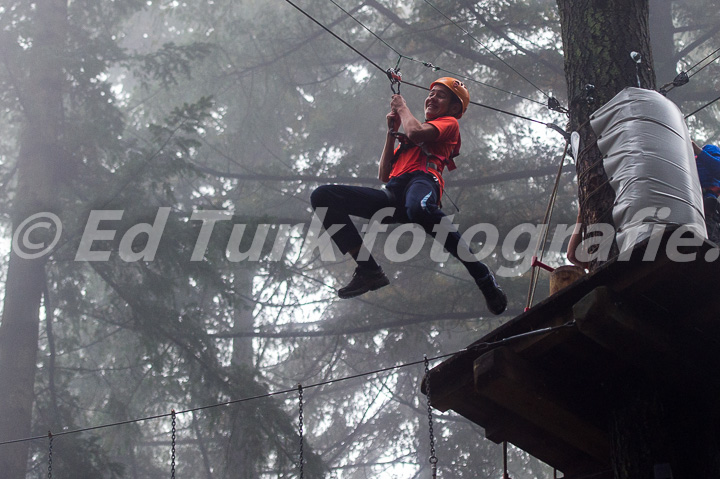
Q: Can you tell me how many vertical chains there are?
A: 4